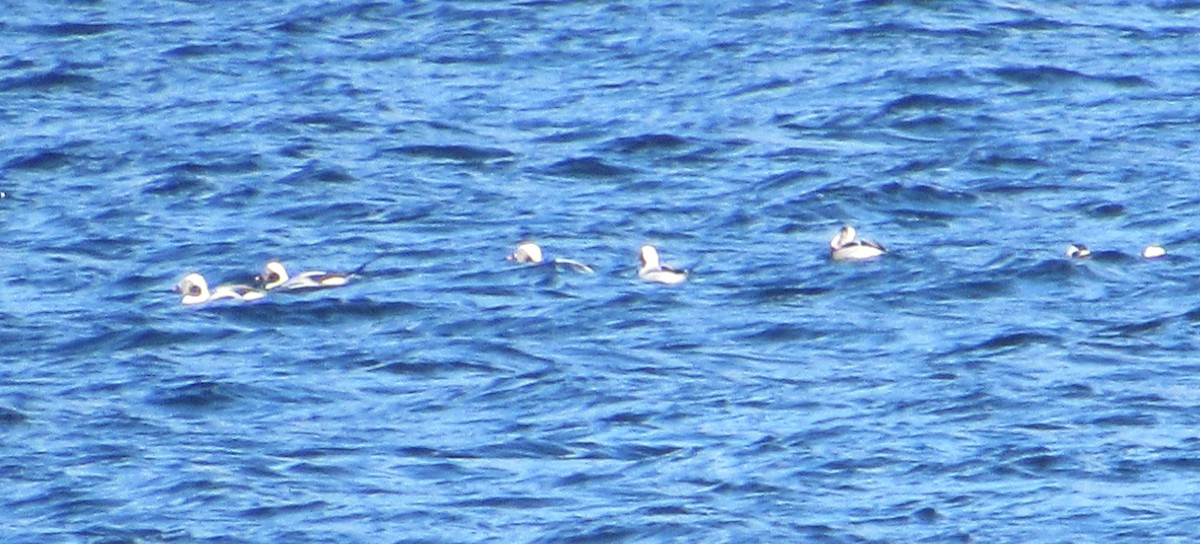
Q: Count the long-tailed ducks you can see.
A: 7